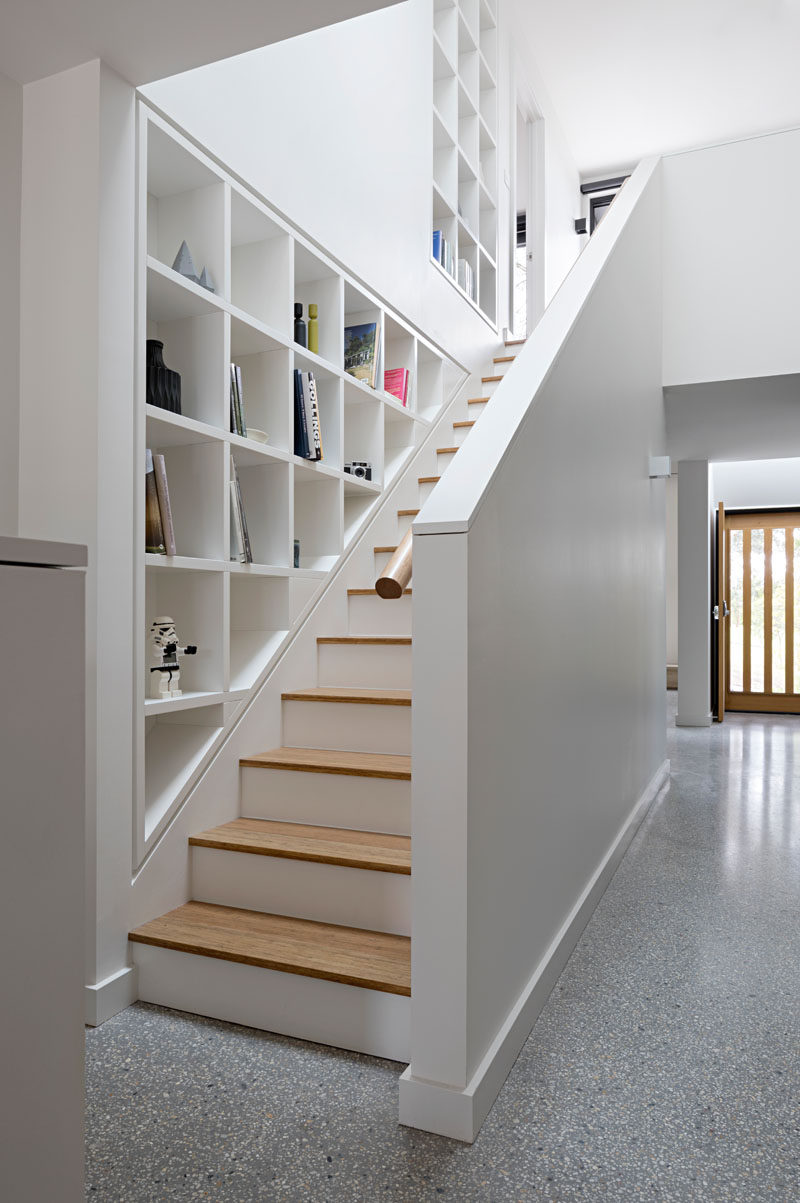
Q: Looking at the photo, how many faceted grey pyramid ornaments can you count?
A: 2